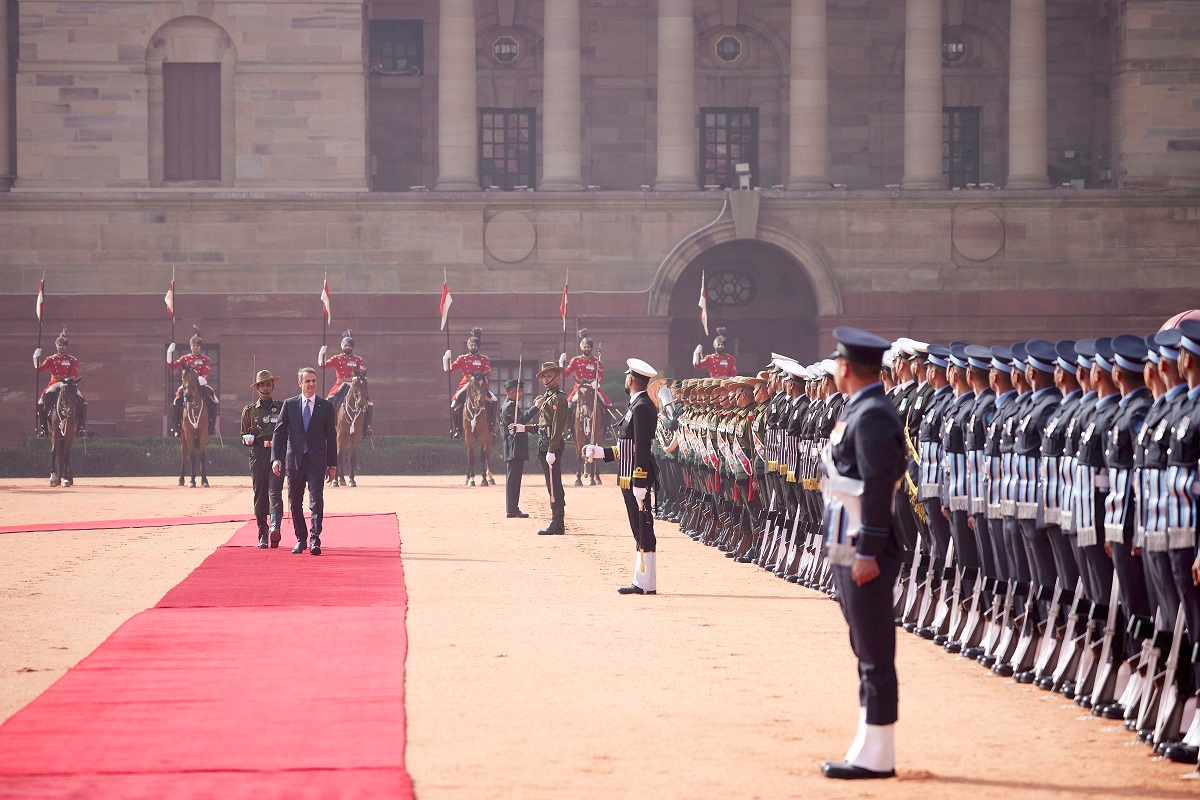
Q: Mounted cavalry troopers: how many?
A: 6